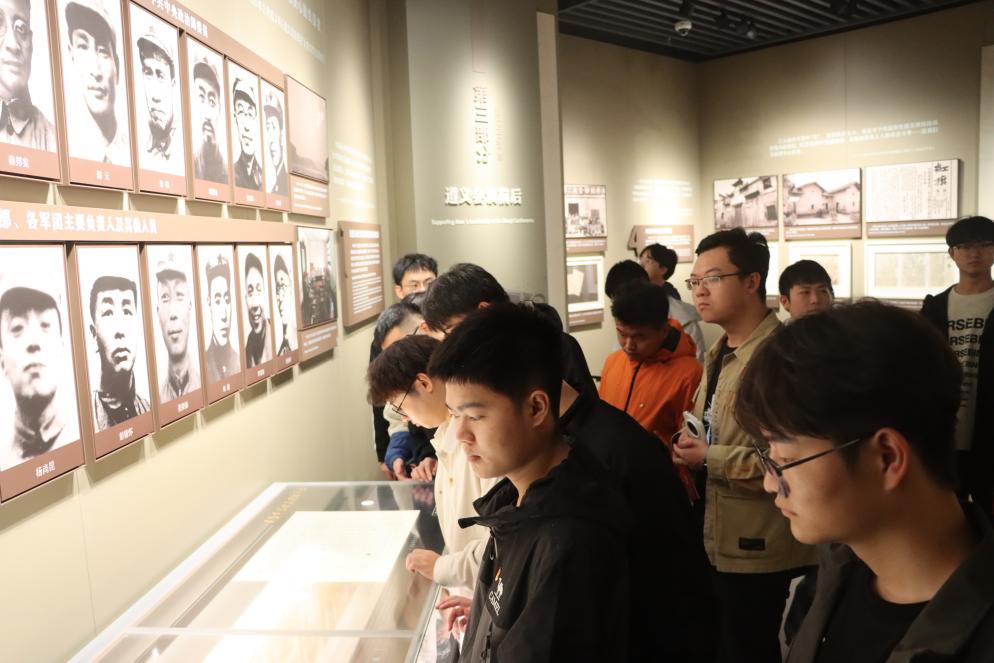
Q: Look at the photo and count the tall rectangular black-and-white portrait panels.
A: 12